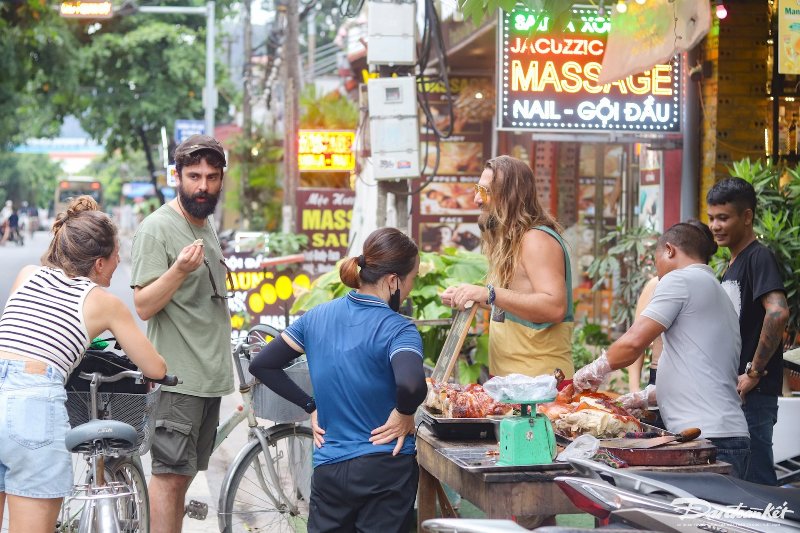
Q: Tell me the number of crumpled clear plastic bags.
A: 2